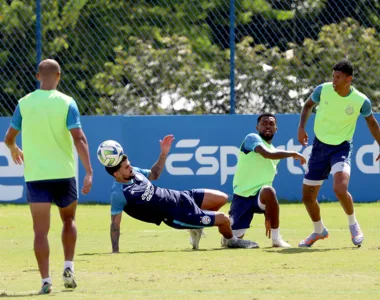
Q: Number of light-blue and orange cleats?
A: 2